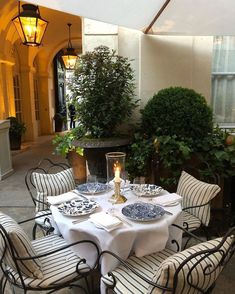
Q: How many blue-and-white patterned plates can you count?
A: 4